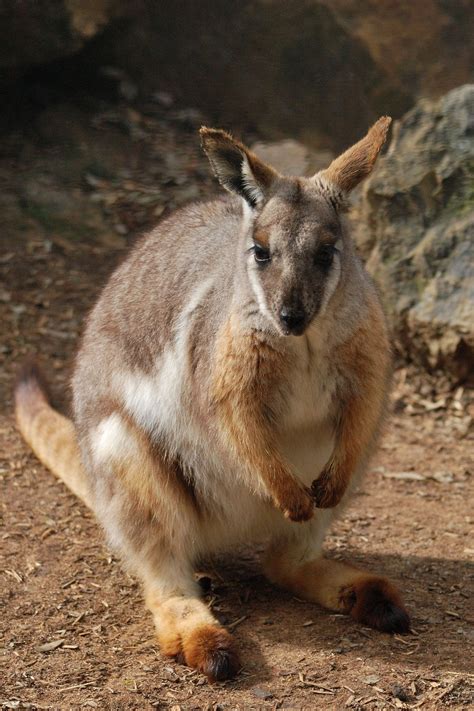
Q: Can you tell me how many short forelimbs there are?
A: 2